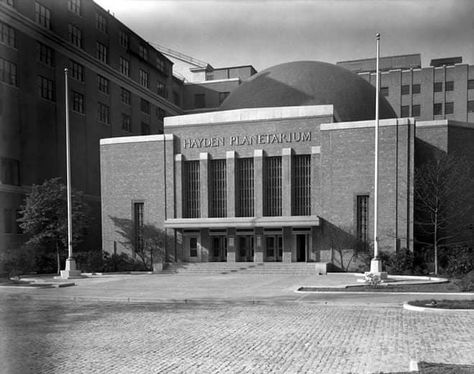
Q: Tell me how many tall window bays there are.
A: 5